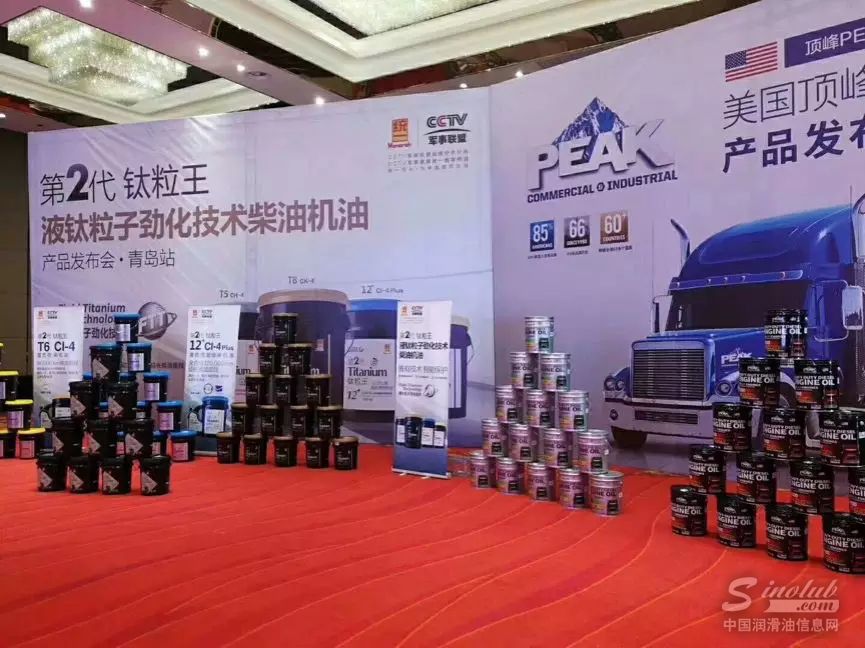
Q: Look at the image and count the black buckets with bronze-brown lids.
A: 15